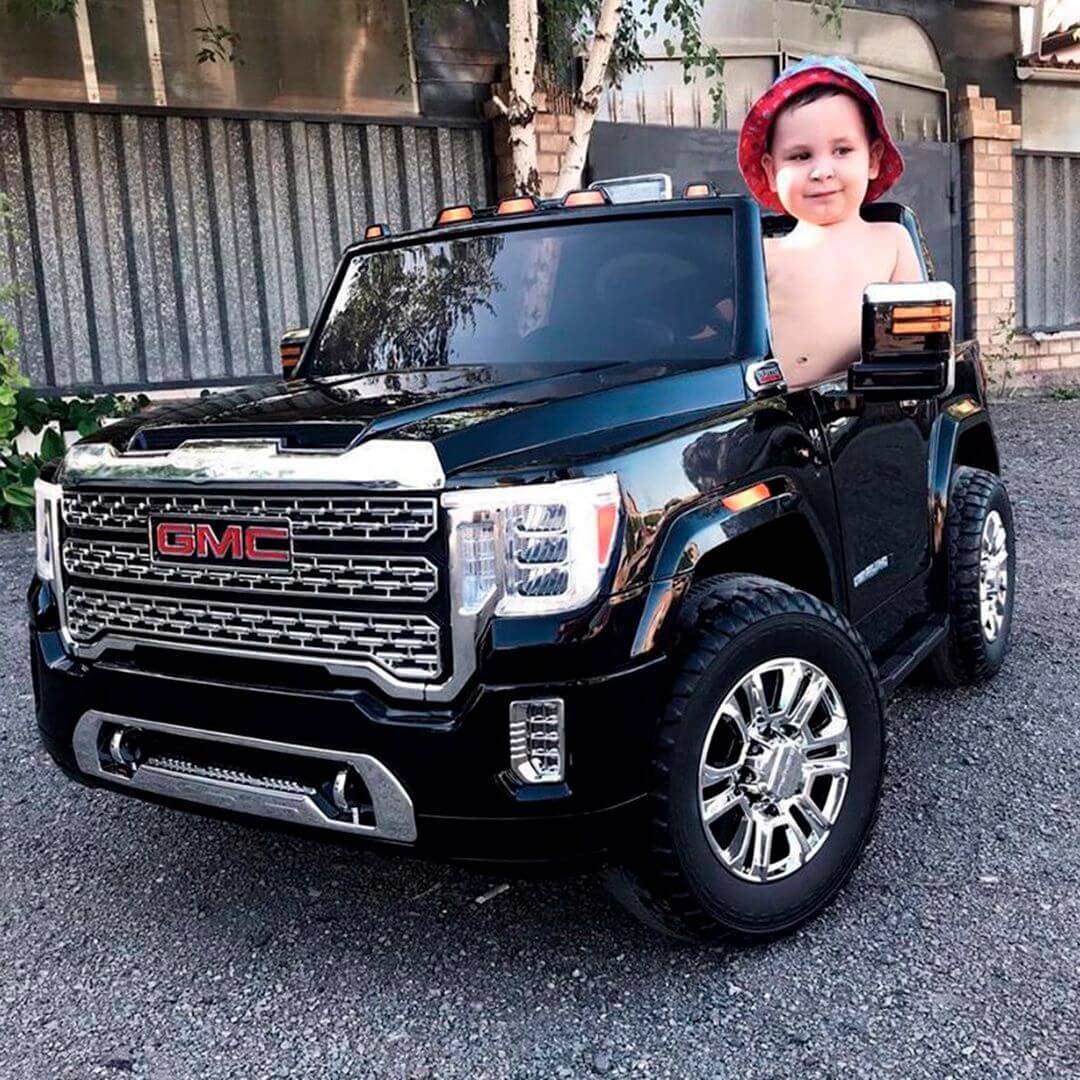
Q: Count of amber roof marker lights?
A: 5